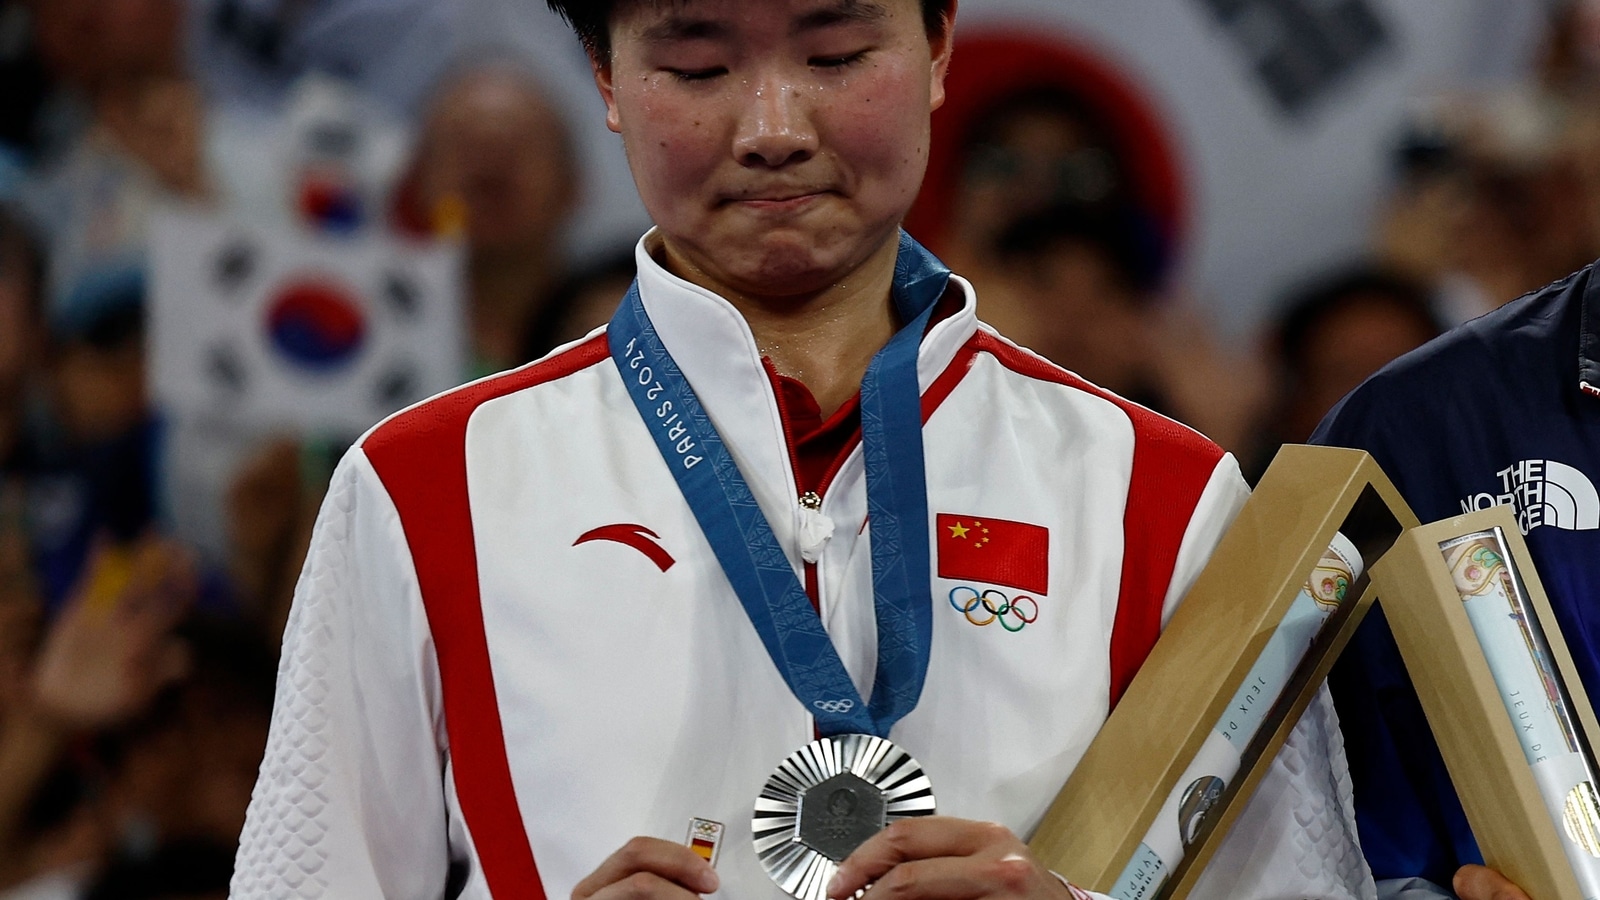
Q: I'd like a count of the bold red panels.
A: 2